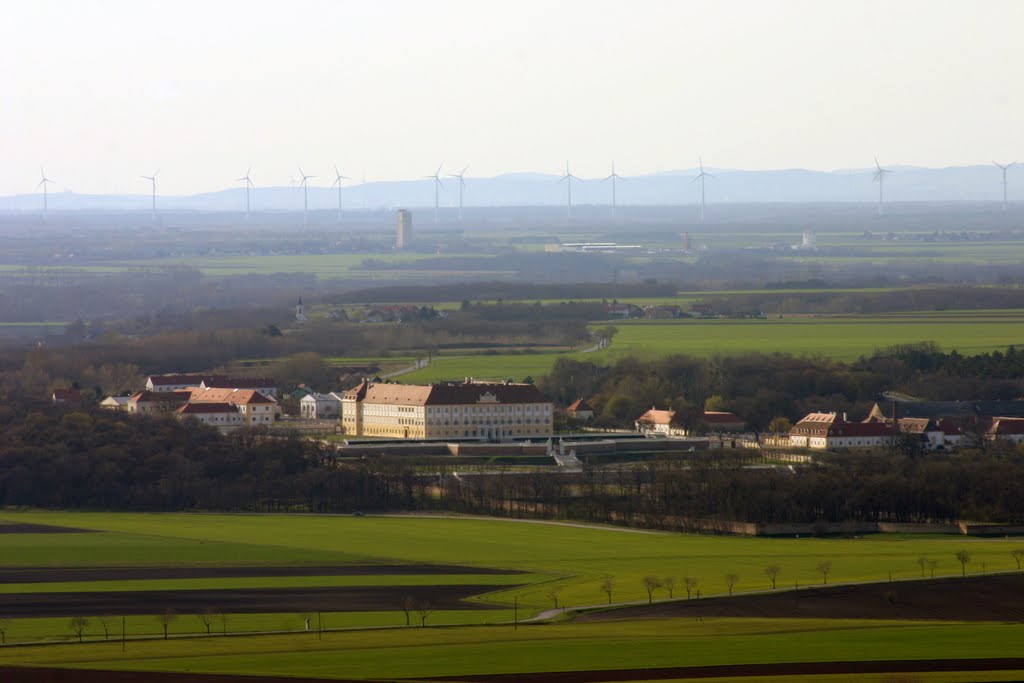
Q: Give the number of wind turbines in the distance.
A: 12